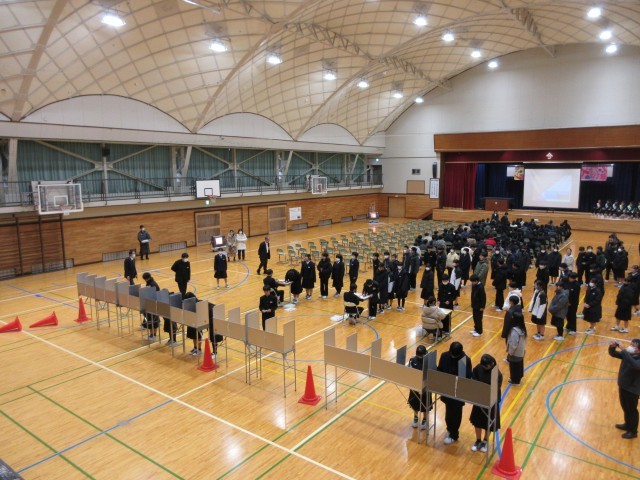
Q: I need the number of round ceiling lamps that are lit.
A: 14